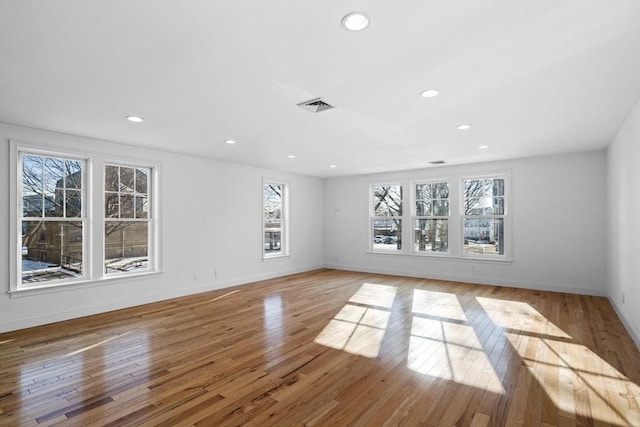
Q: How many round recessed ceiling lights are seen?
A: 8